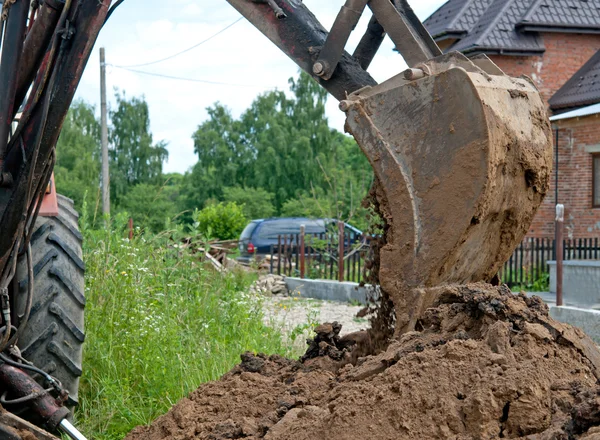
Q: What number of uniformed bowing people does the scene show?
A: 0